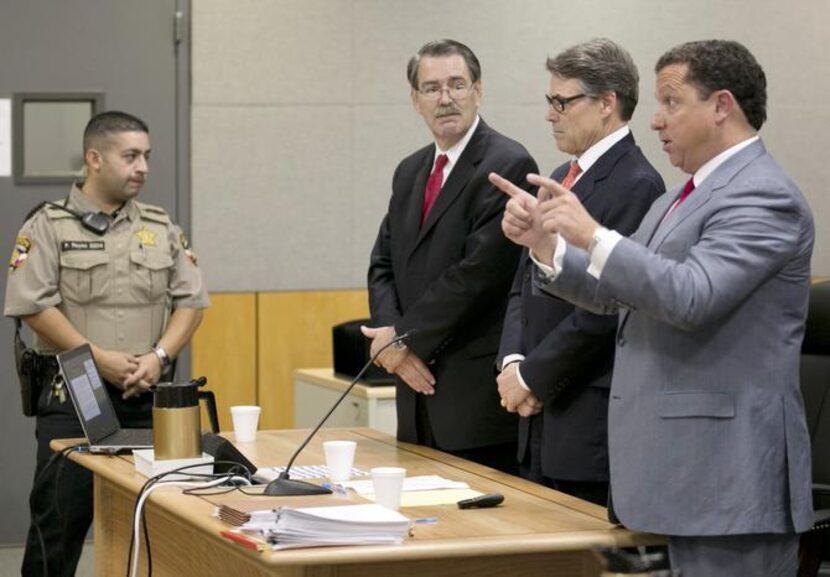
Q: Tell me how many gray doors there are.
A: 1